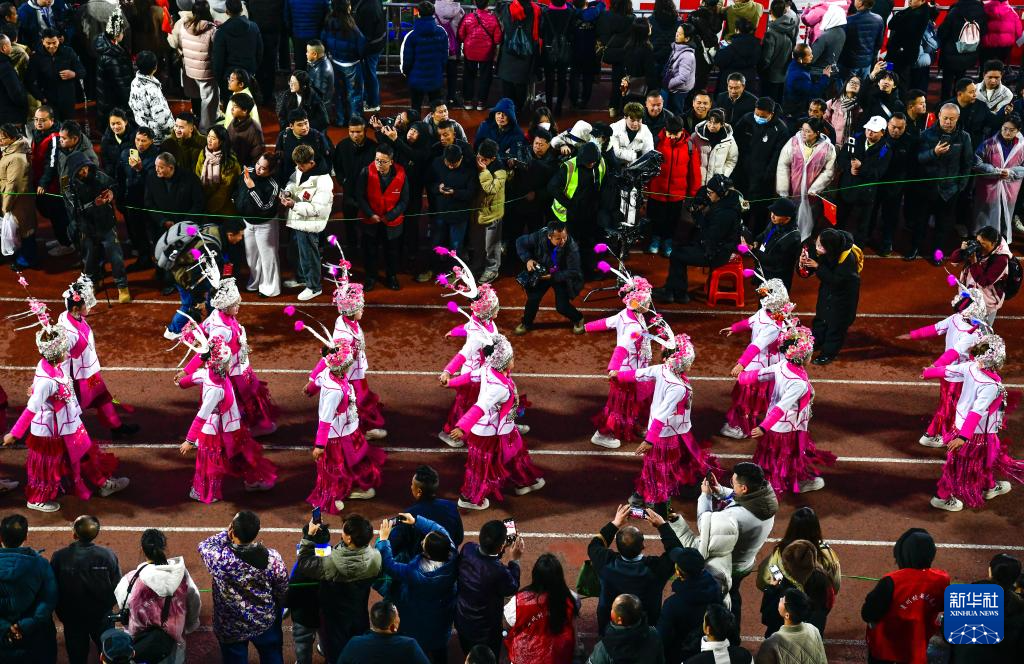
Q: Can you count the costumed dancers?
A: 14